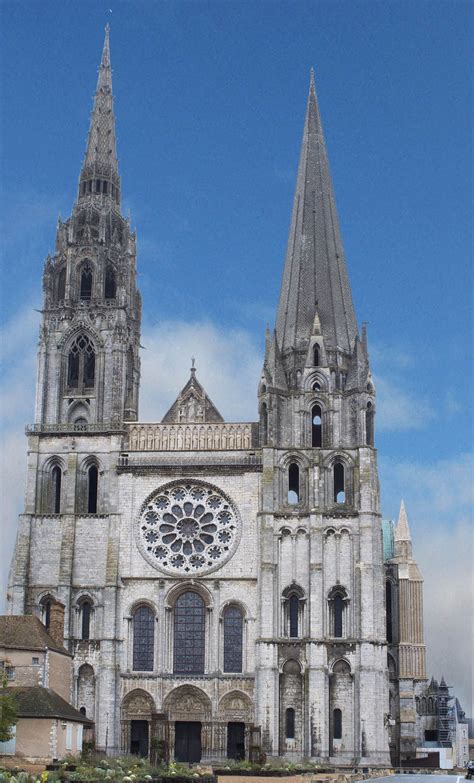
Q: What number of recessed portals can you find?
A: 3